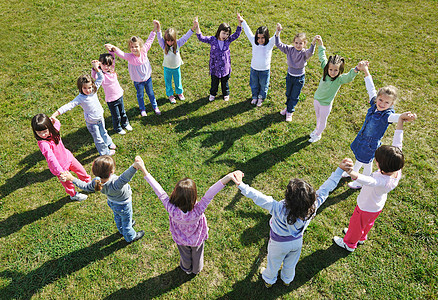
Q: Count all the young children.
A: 14